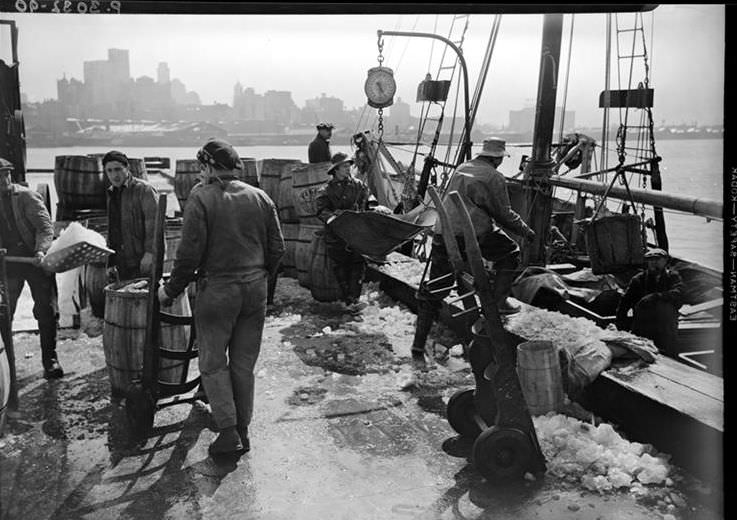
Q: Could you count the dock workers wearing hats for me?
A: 7